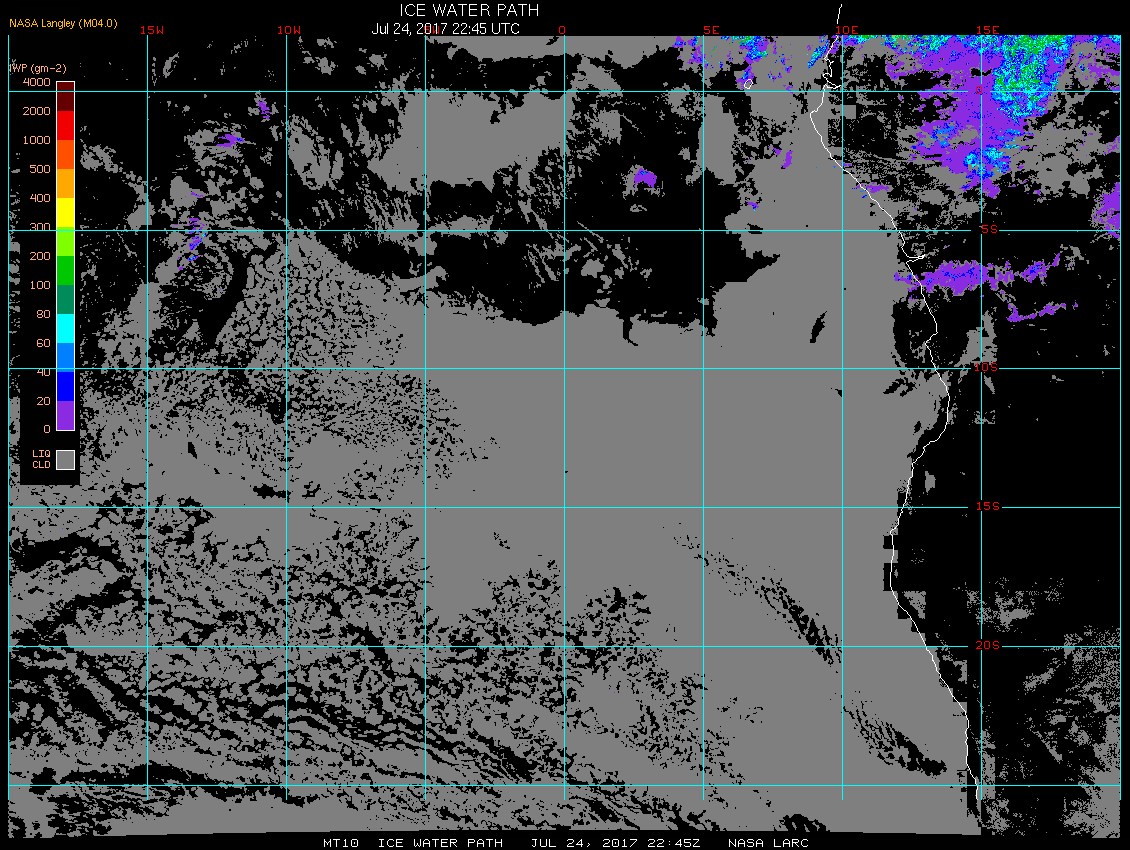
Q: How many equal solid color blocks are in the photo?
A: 12